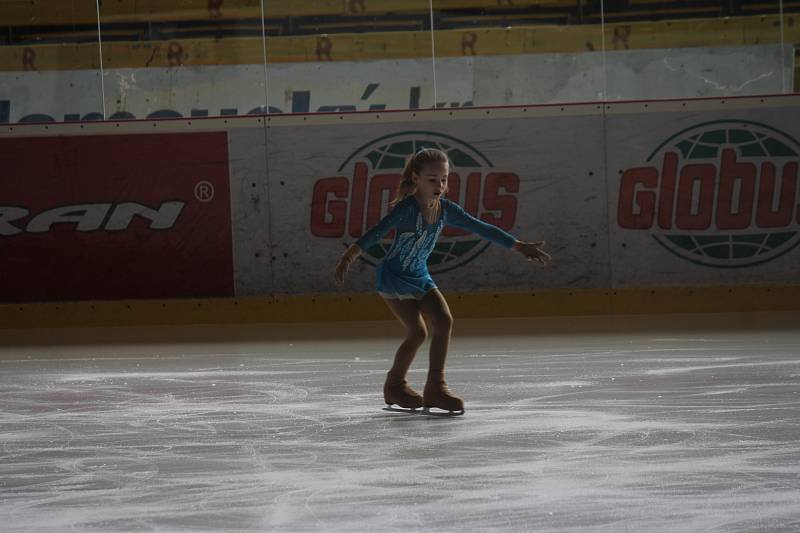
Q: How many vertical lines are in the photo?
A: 5